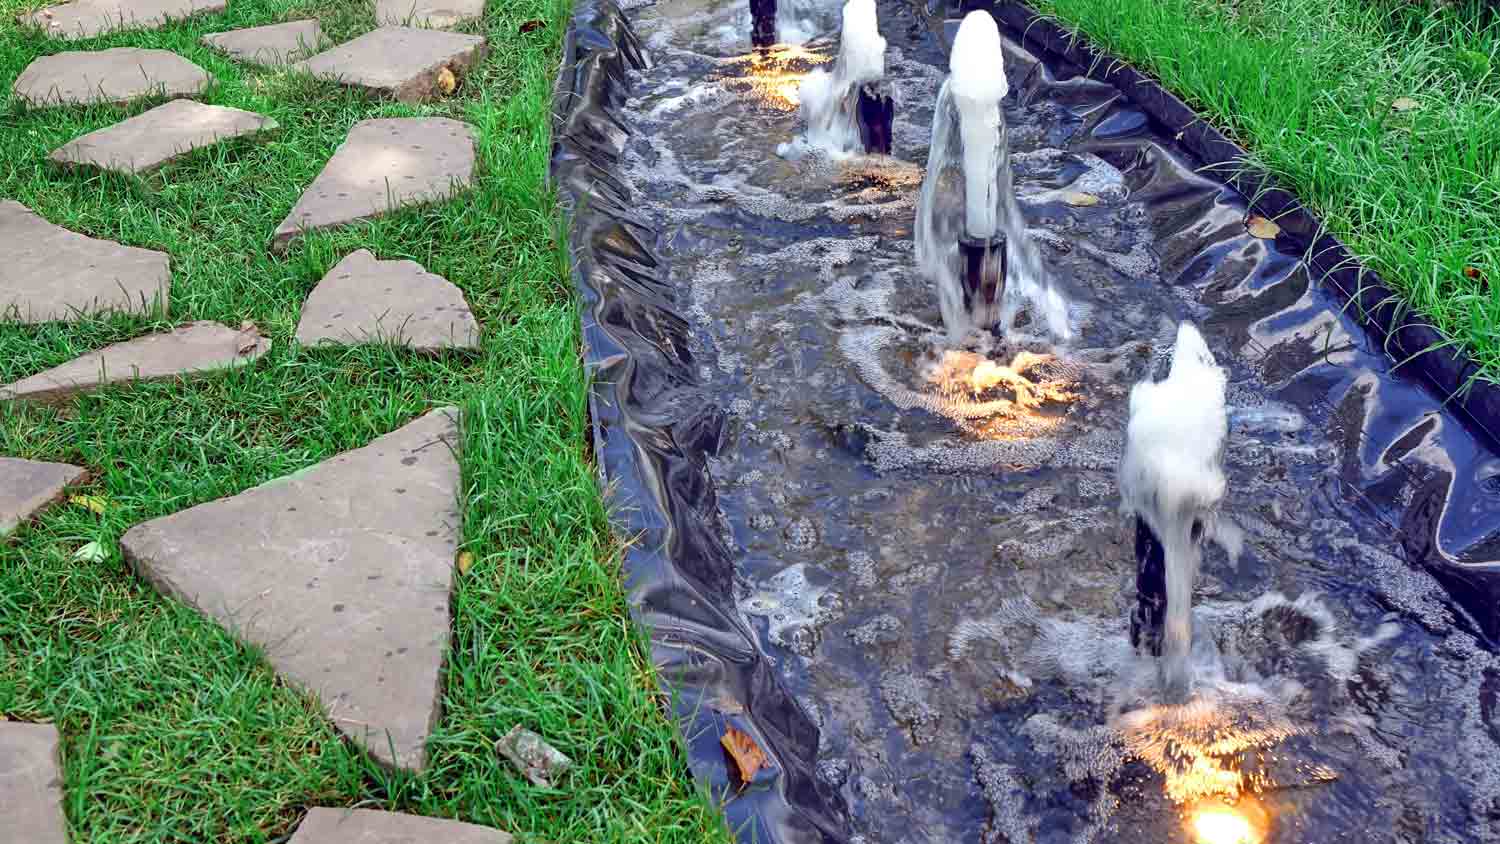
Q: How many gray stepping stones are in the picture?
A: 14